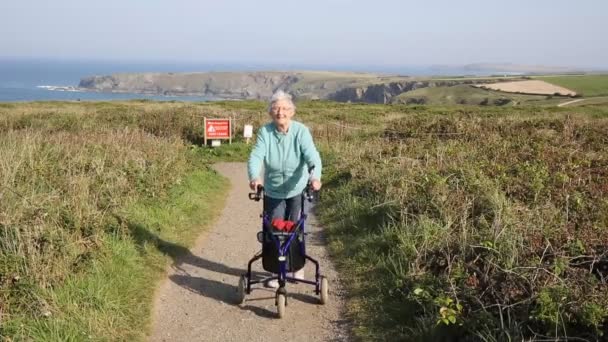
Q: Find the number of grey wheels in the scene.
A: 3